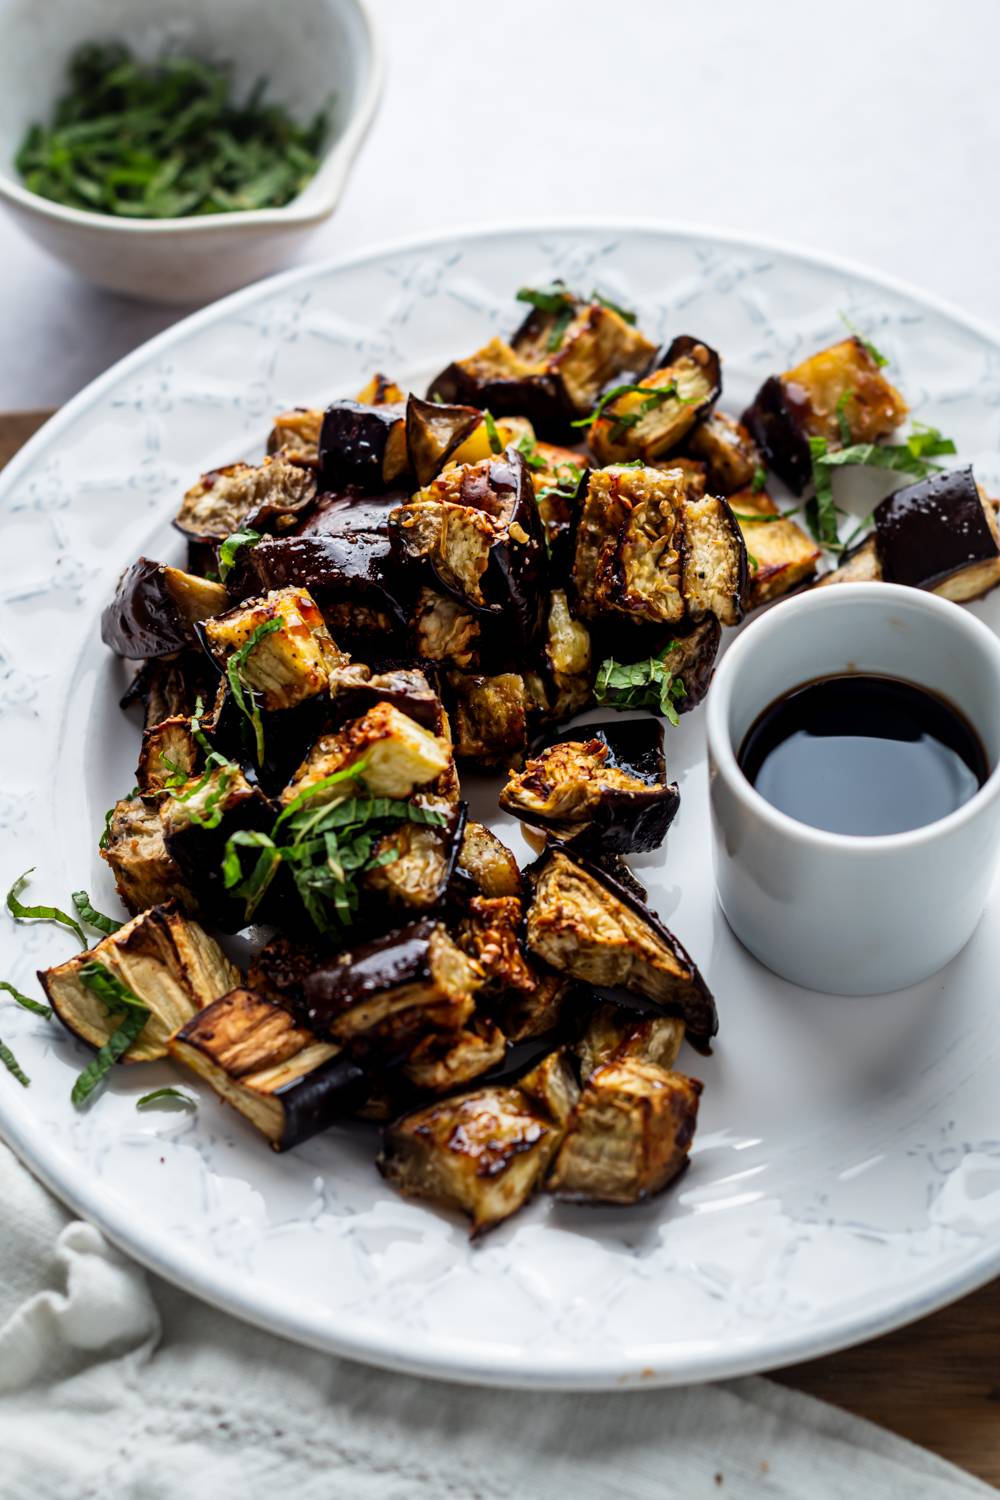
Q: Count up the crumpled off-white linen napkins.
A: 1